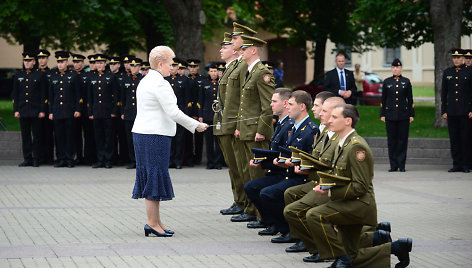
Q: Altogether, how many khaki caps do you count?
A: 6